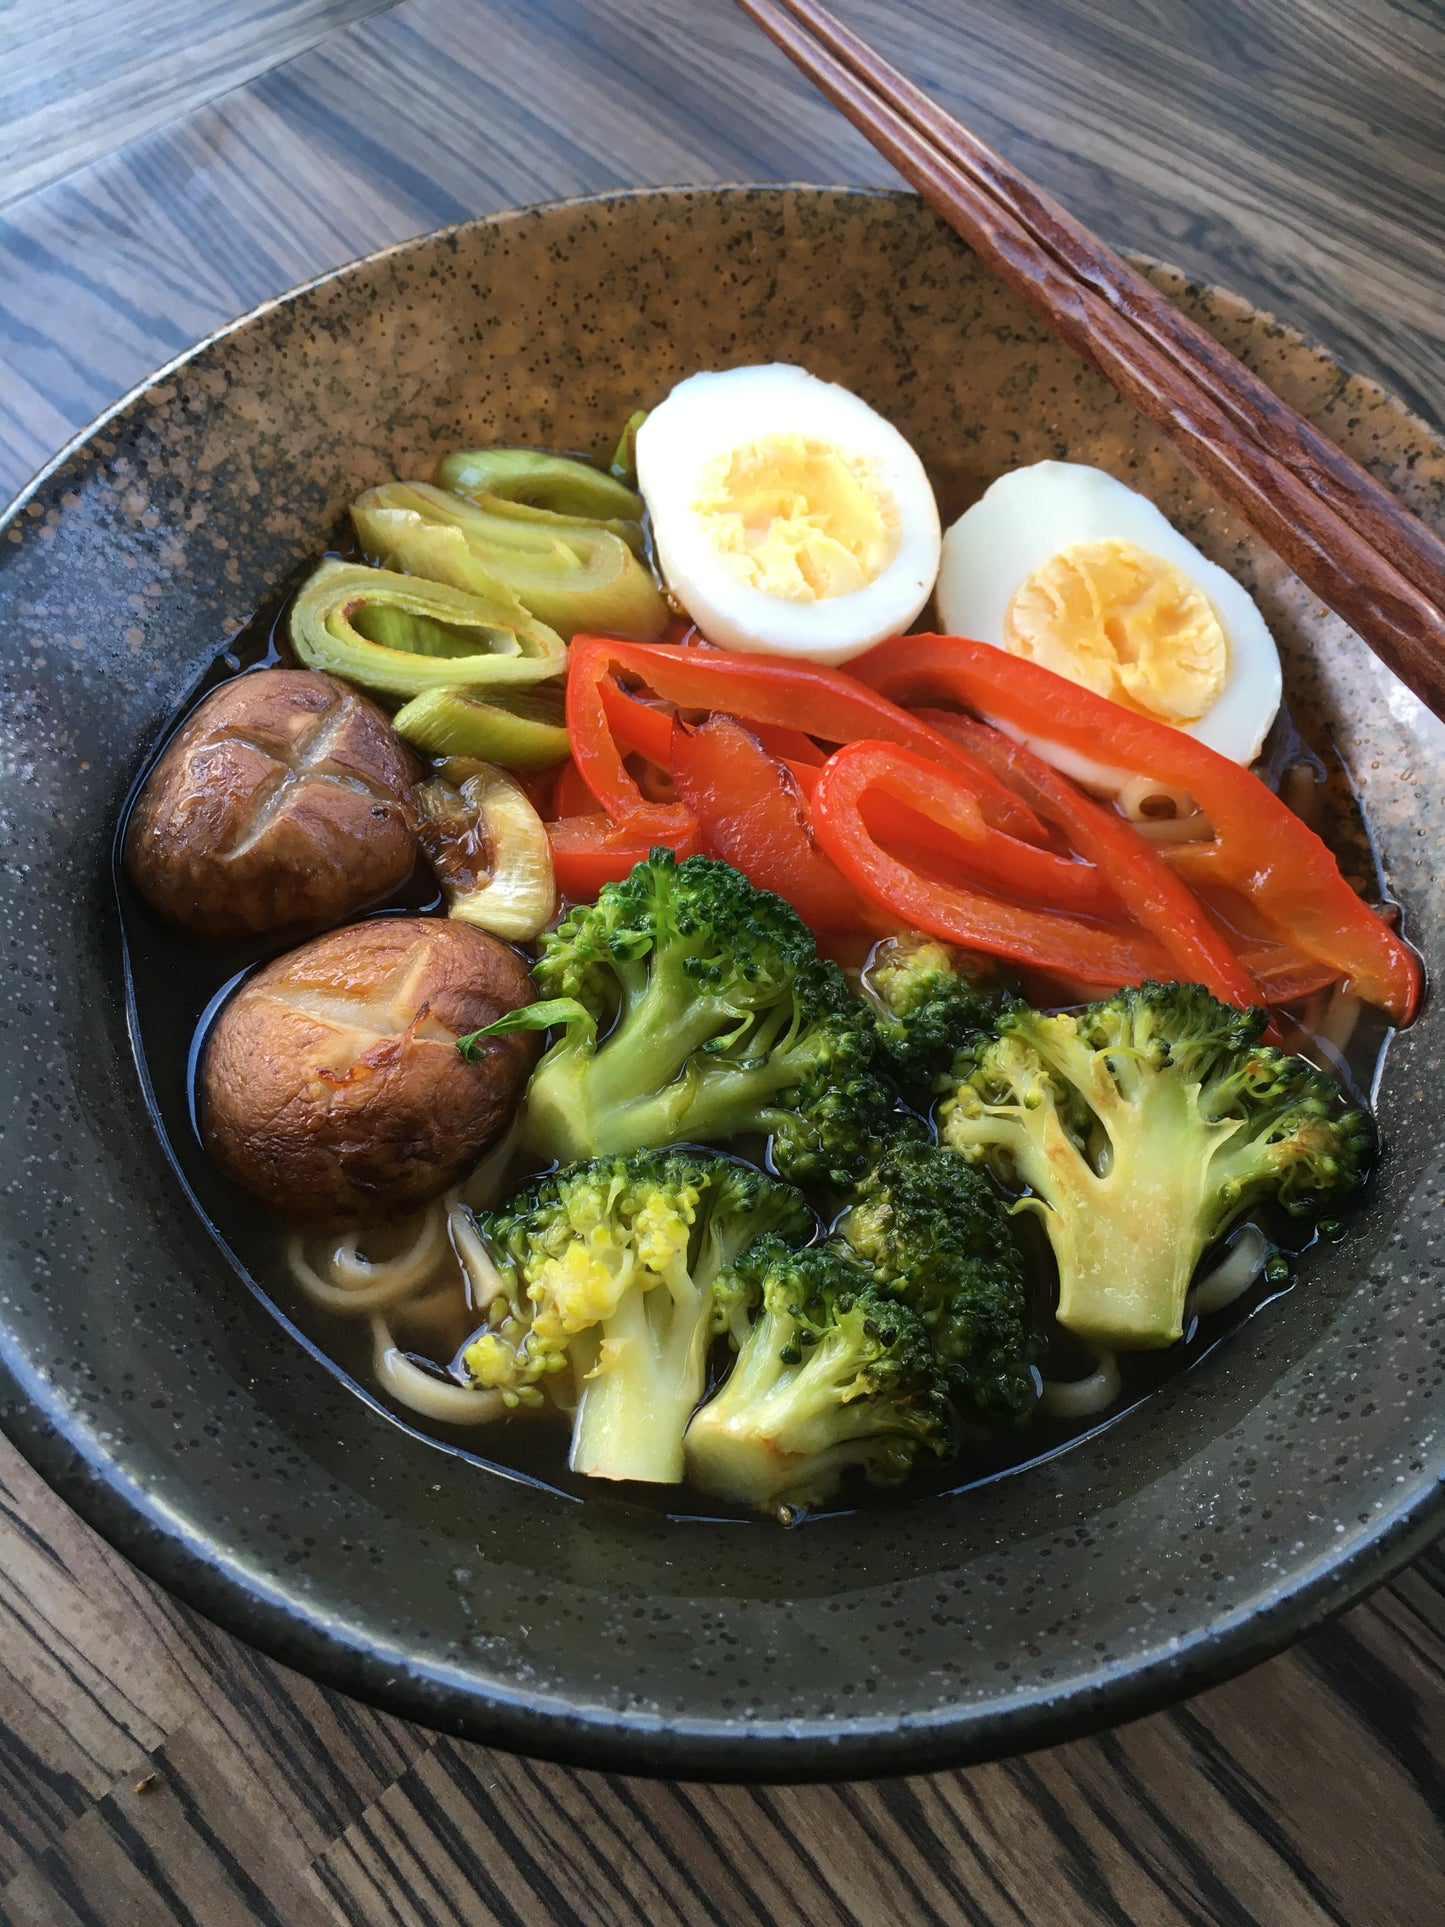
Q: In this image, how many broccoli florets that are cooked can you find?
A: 6